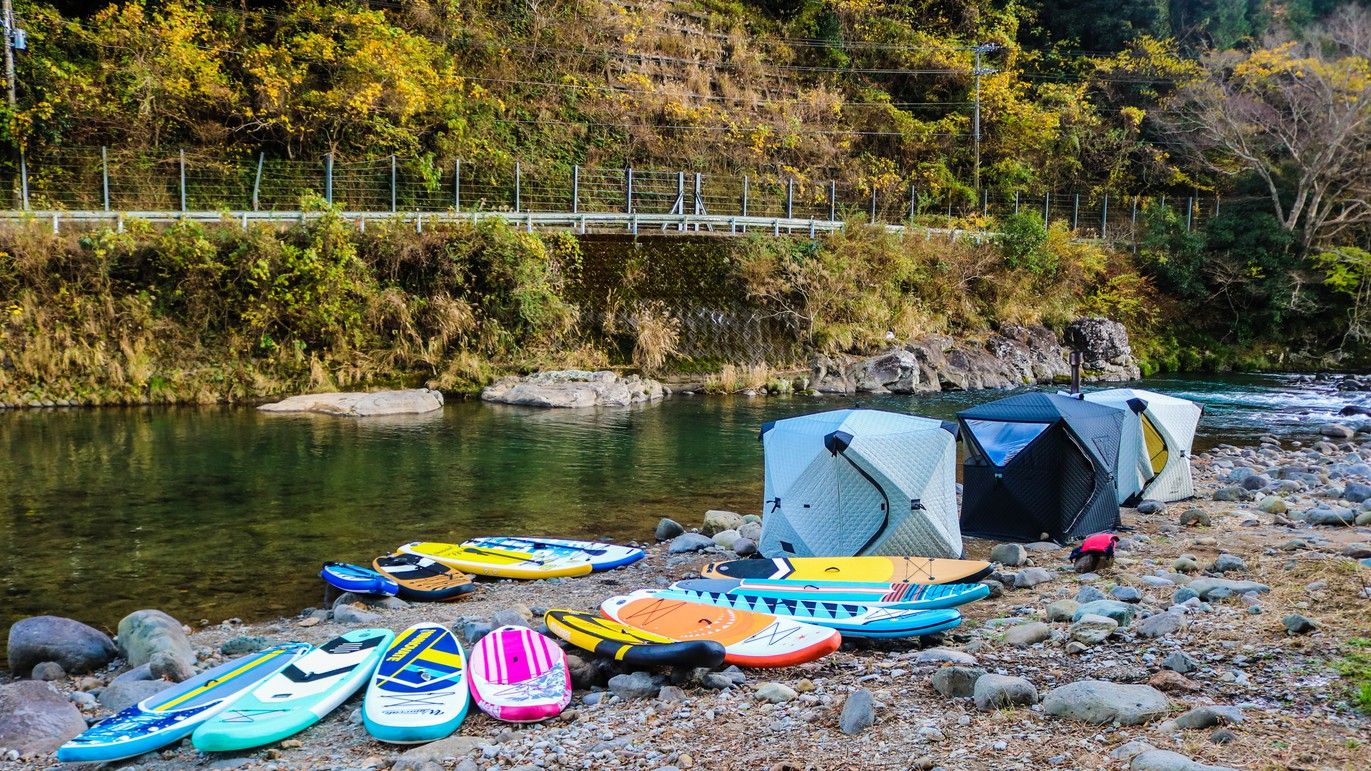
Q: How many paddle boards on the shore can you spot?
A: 13